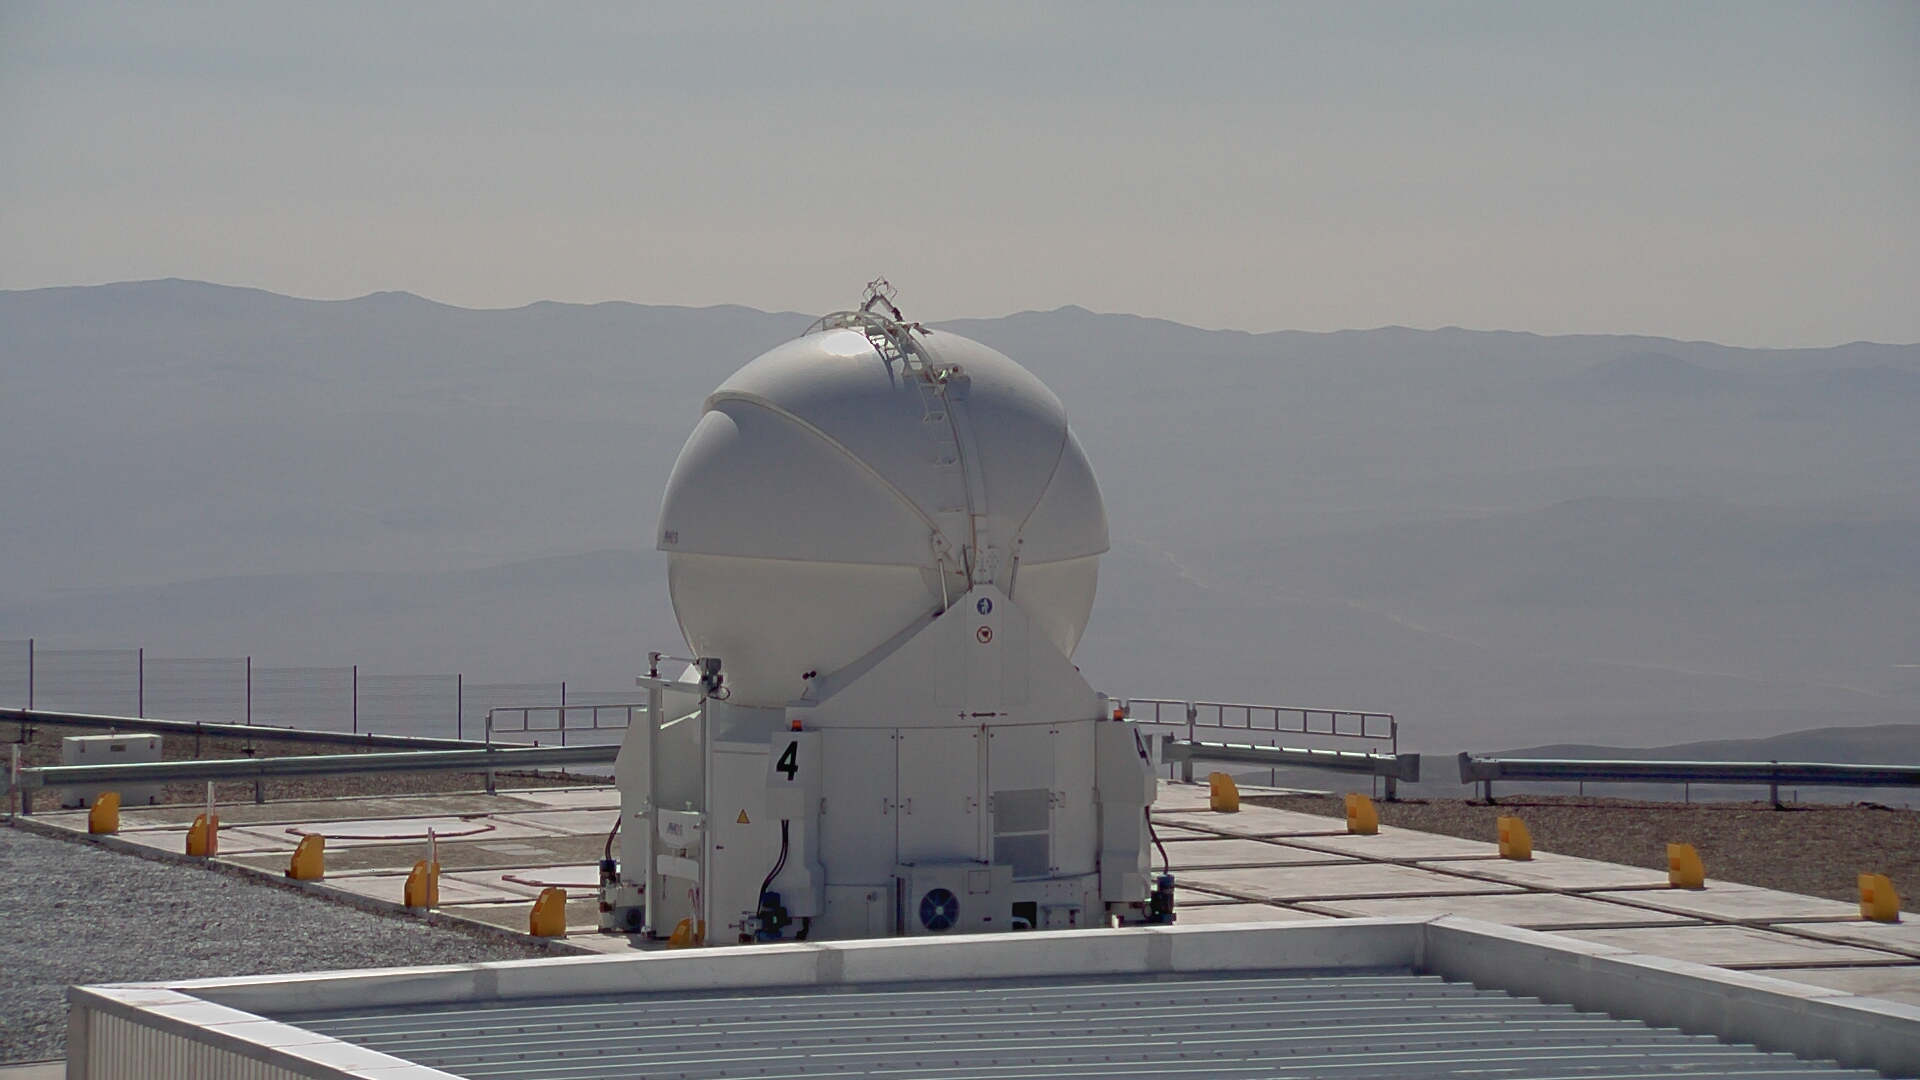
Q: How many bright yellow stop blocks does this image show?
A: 11